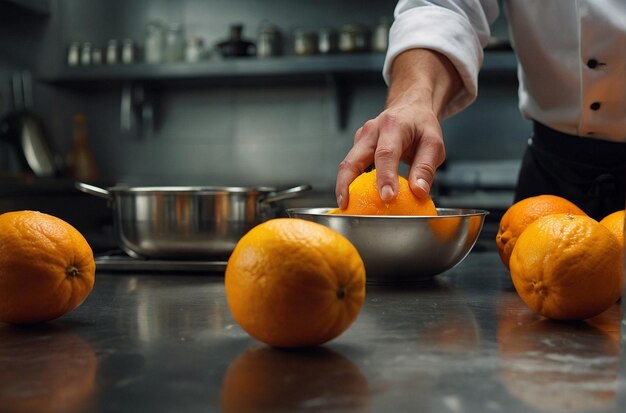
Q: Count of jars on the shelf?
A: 13